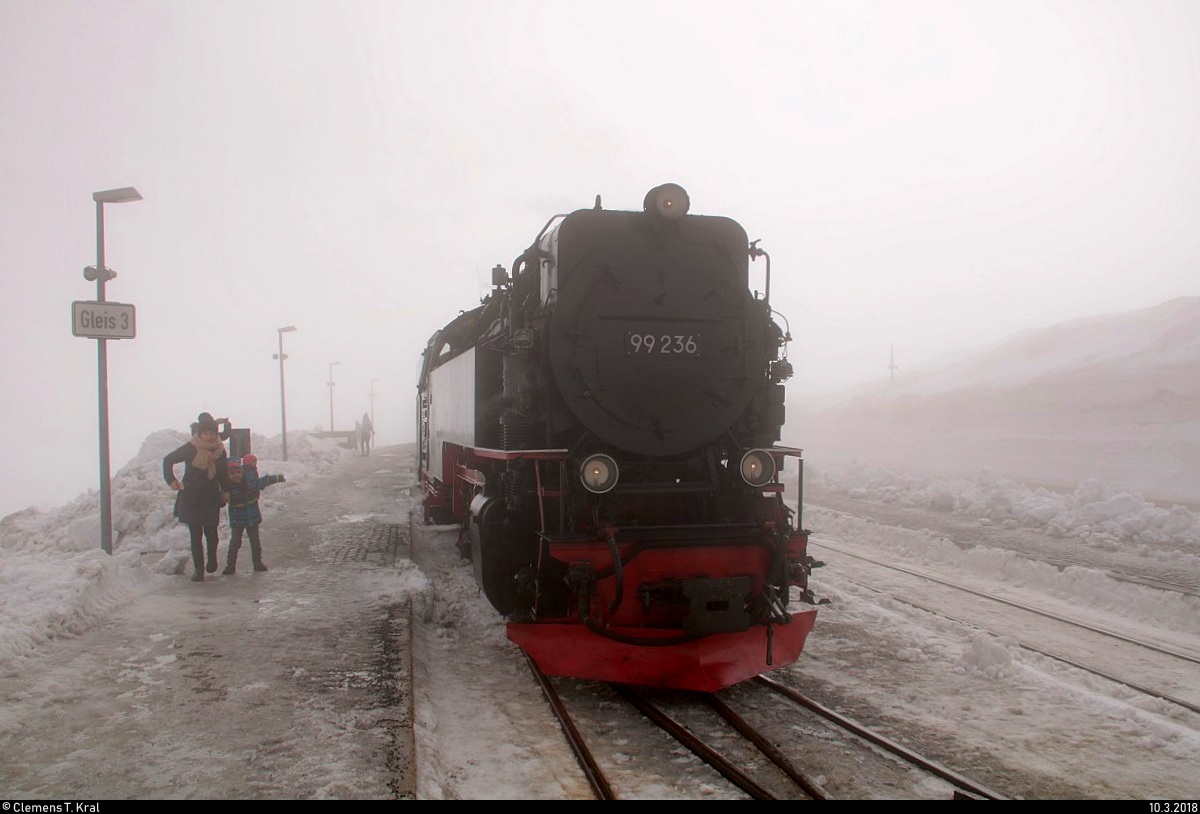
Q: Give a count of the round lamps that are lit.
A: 3